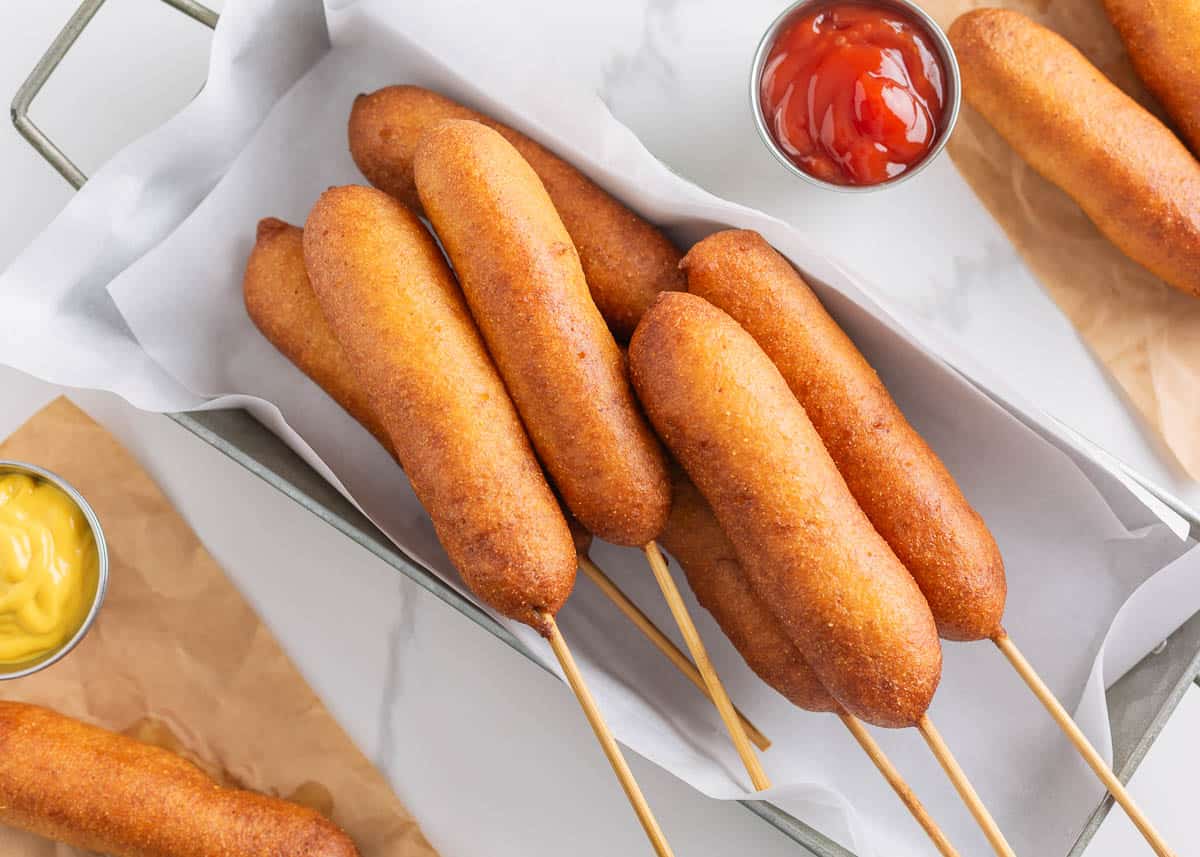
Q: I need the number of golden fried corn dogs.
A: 10